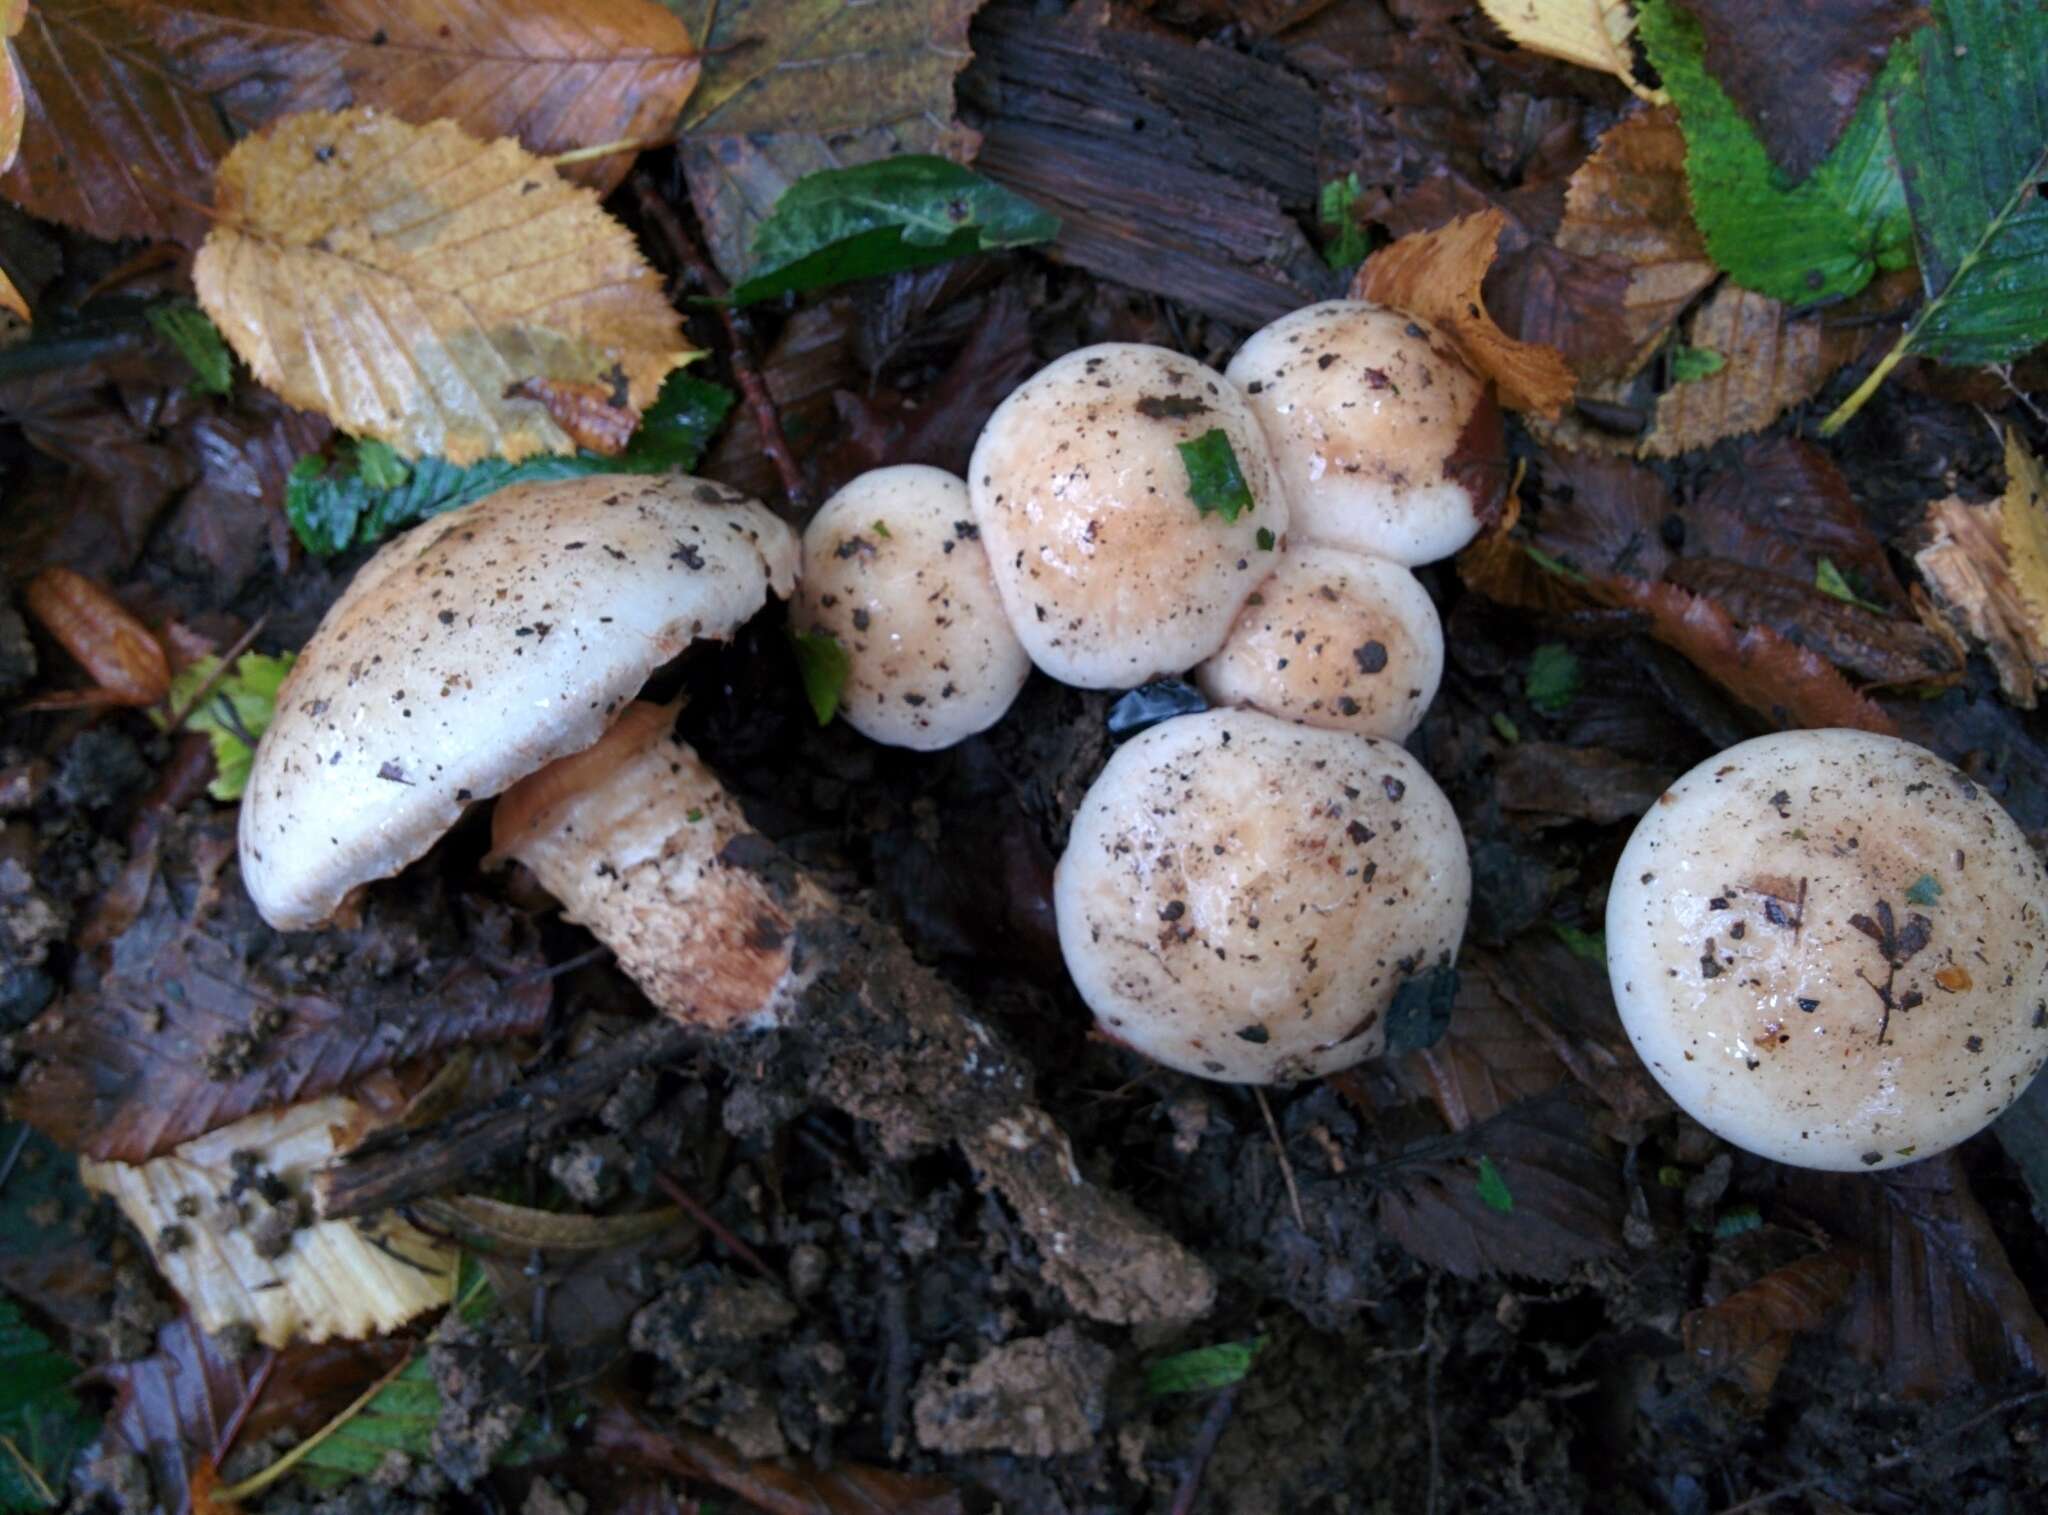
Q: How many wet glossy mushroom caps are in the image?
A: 7